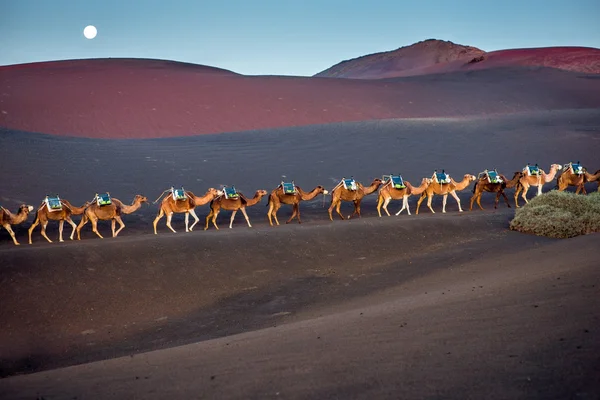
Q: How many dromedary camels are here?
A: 12